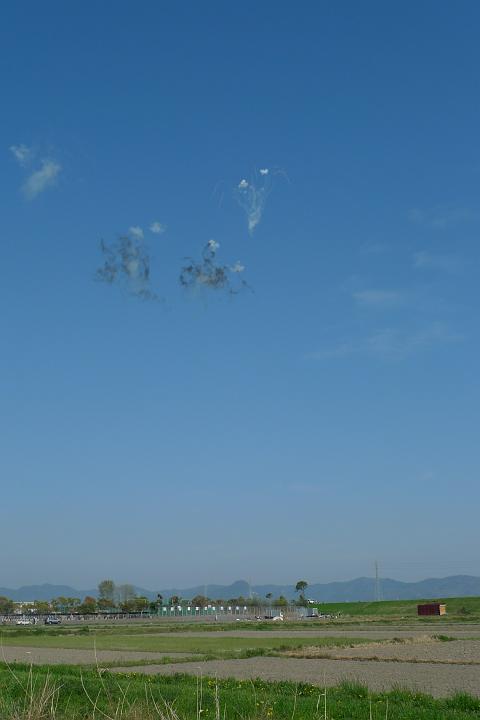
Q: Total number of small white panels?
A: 11